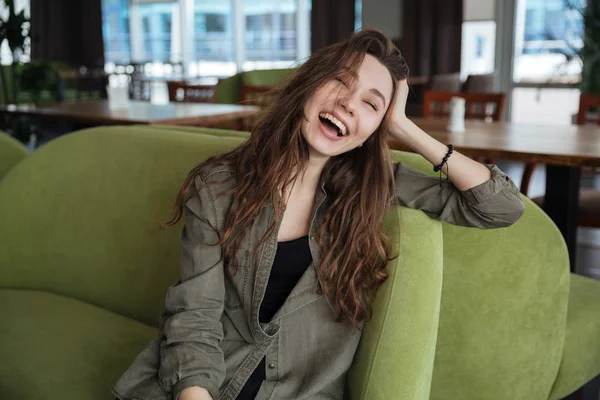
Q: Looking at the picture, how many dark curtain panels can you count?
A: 3